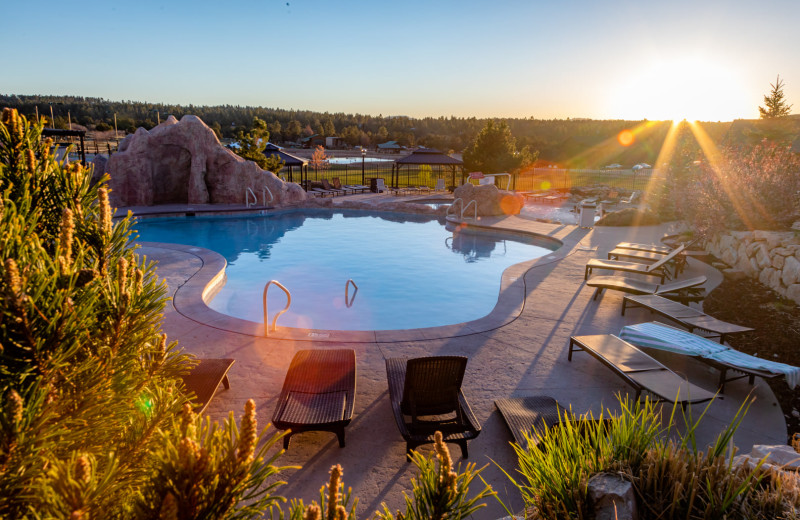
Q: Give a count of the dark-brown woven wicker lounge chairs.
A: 4